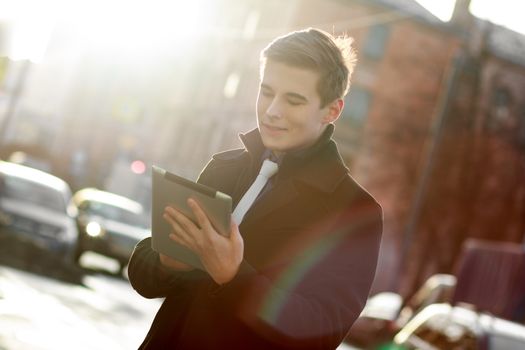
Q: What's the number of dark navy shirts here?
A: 1